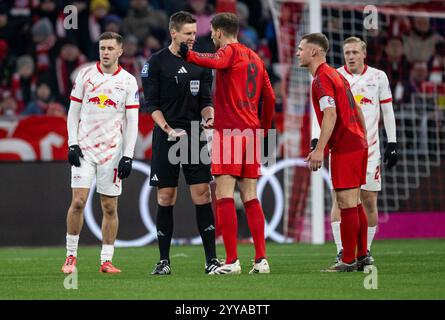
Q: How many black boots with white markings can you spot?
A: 2